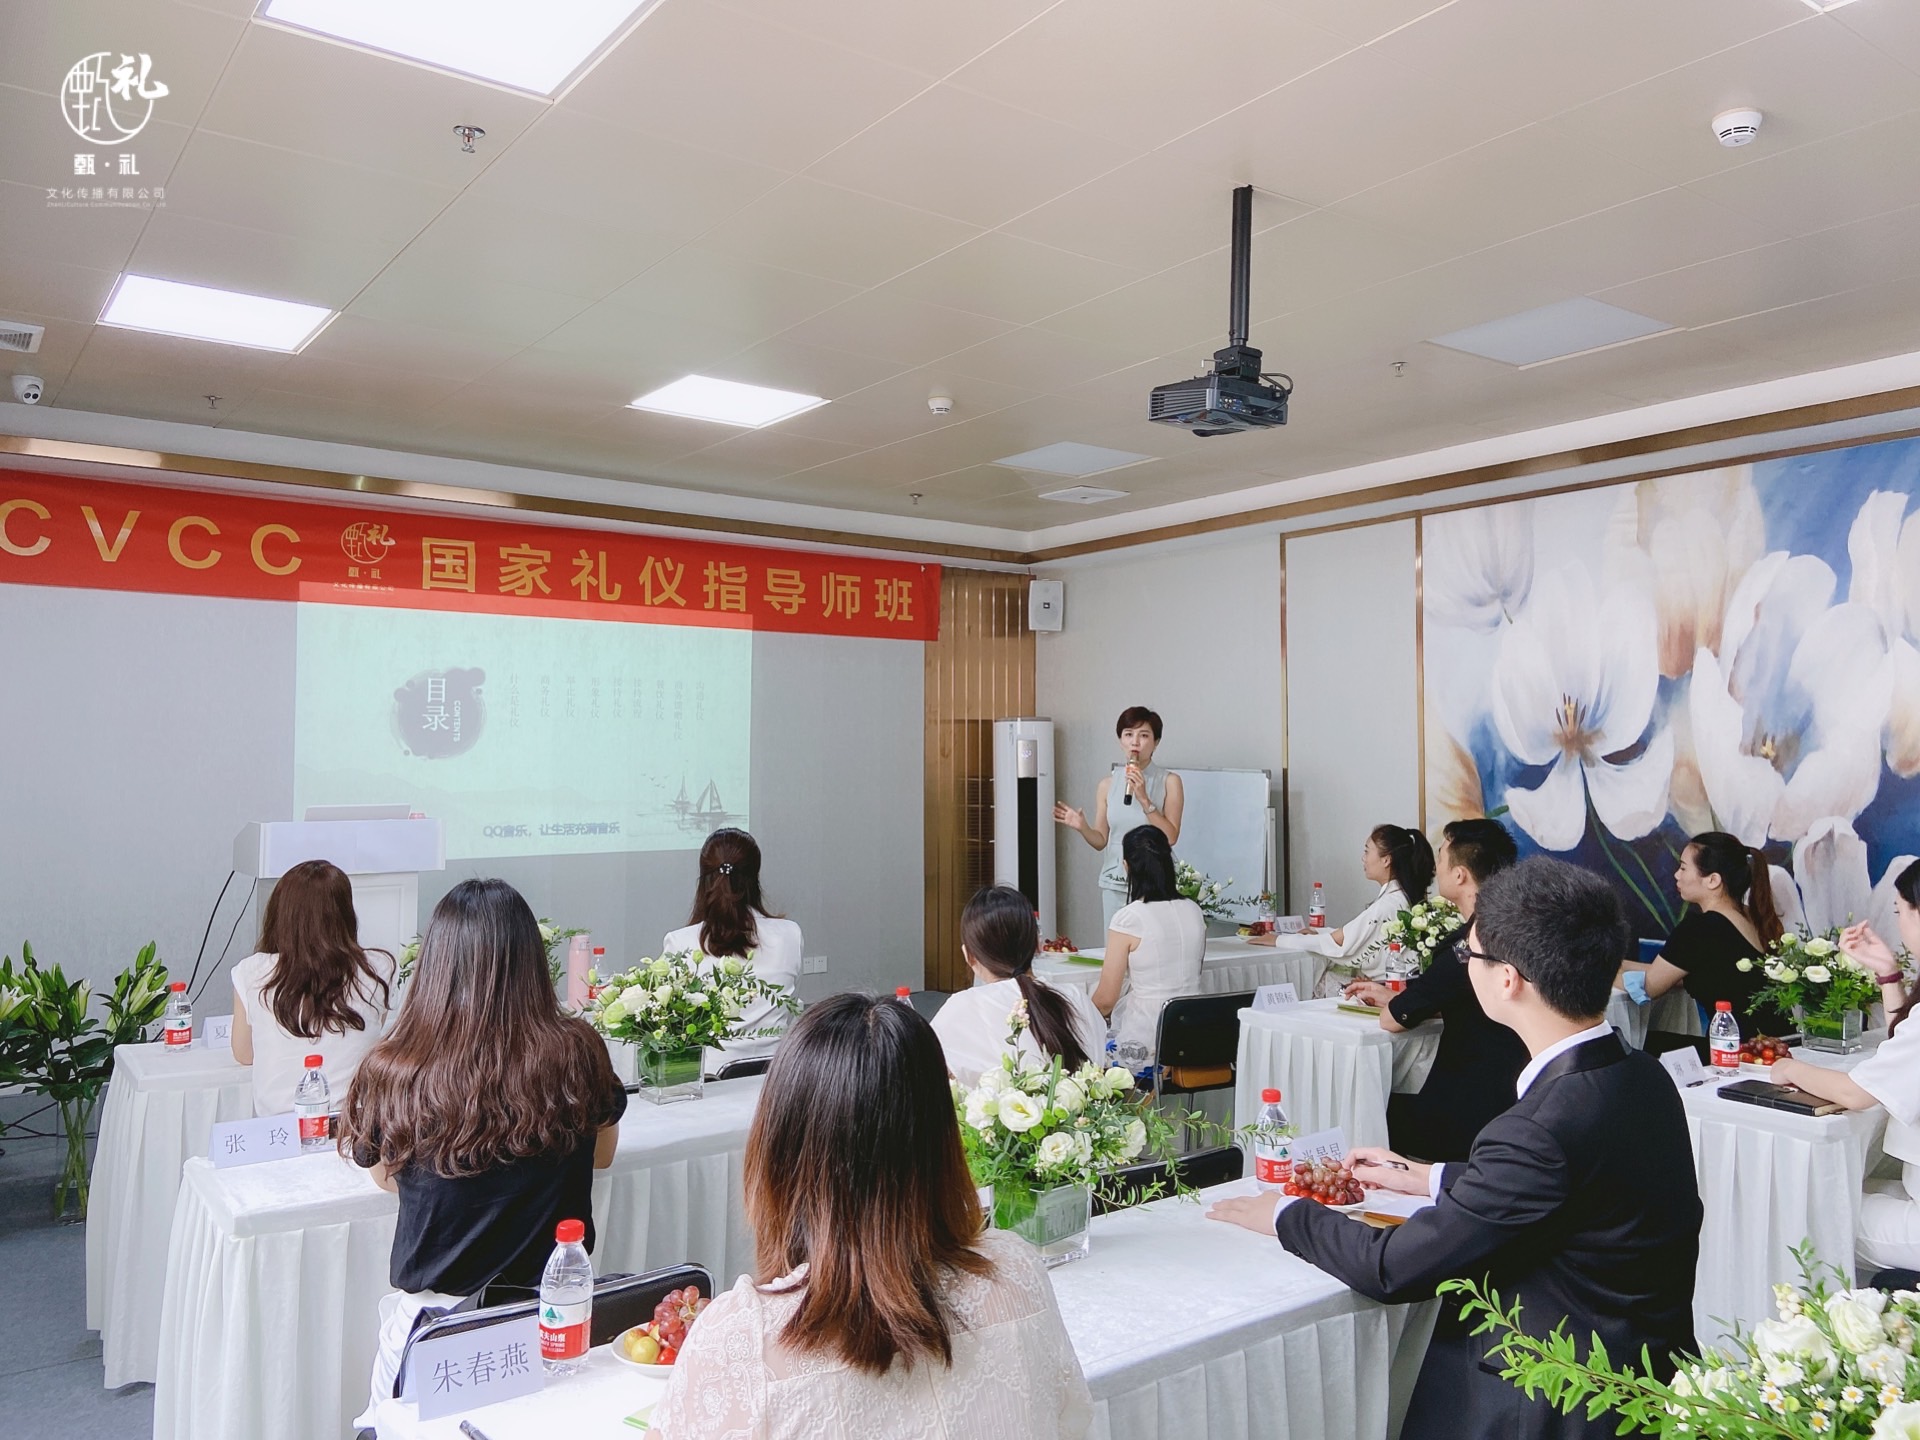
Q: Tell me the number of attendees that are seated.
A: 11